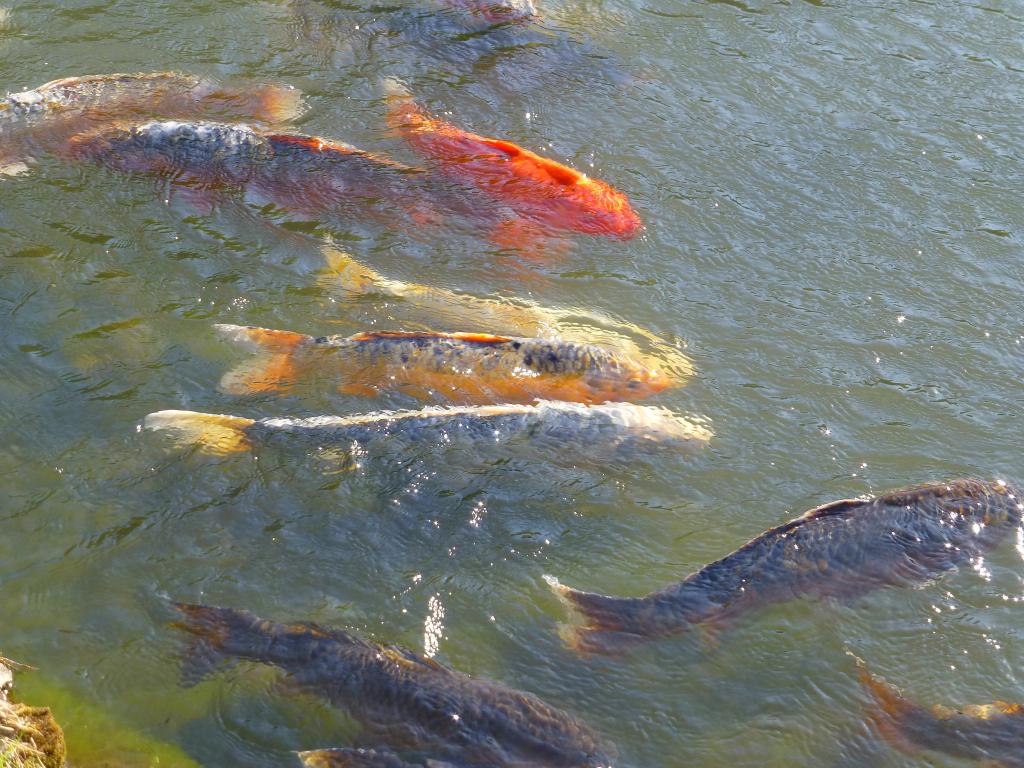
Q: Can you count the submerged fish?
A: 11